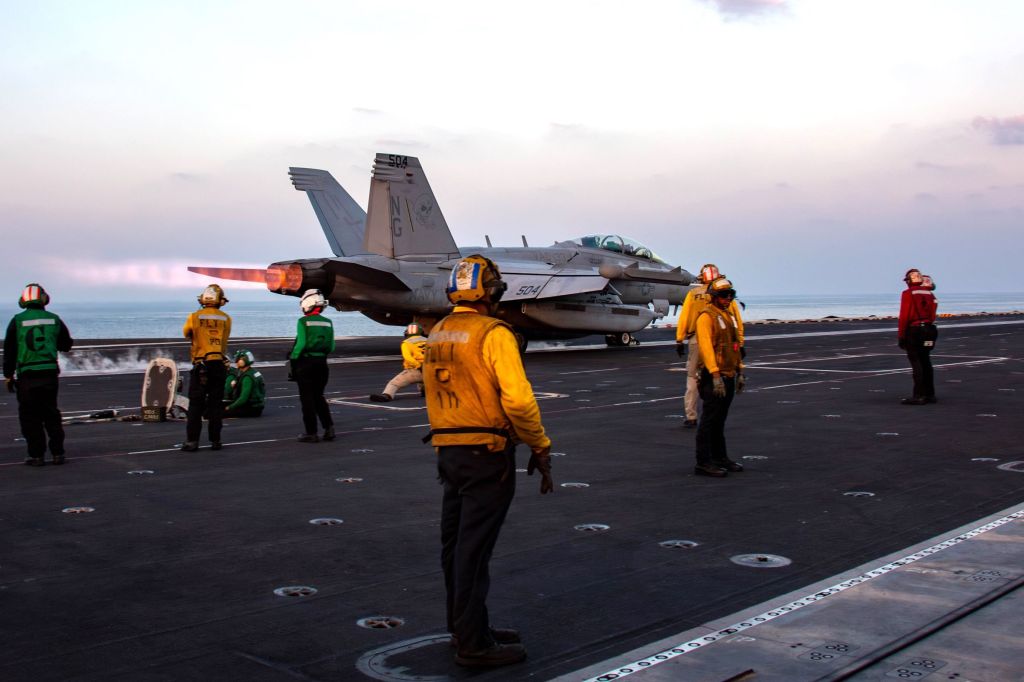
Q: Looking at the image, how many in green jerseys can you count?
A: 4